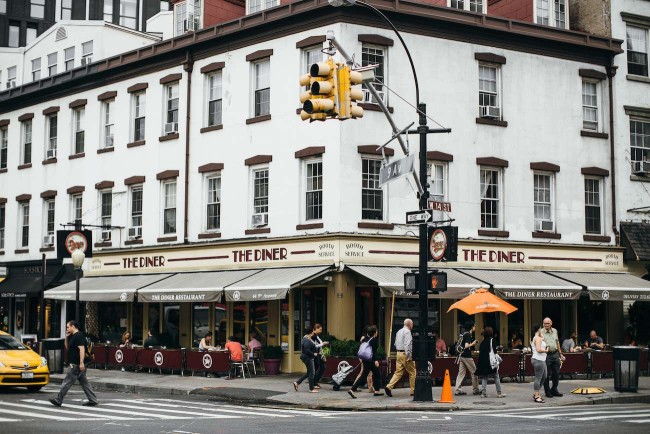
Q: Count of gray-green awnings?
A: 6